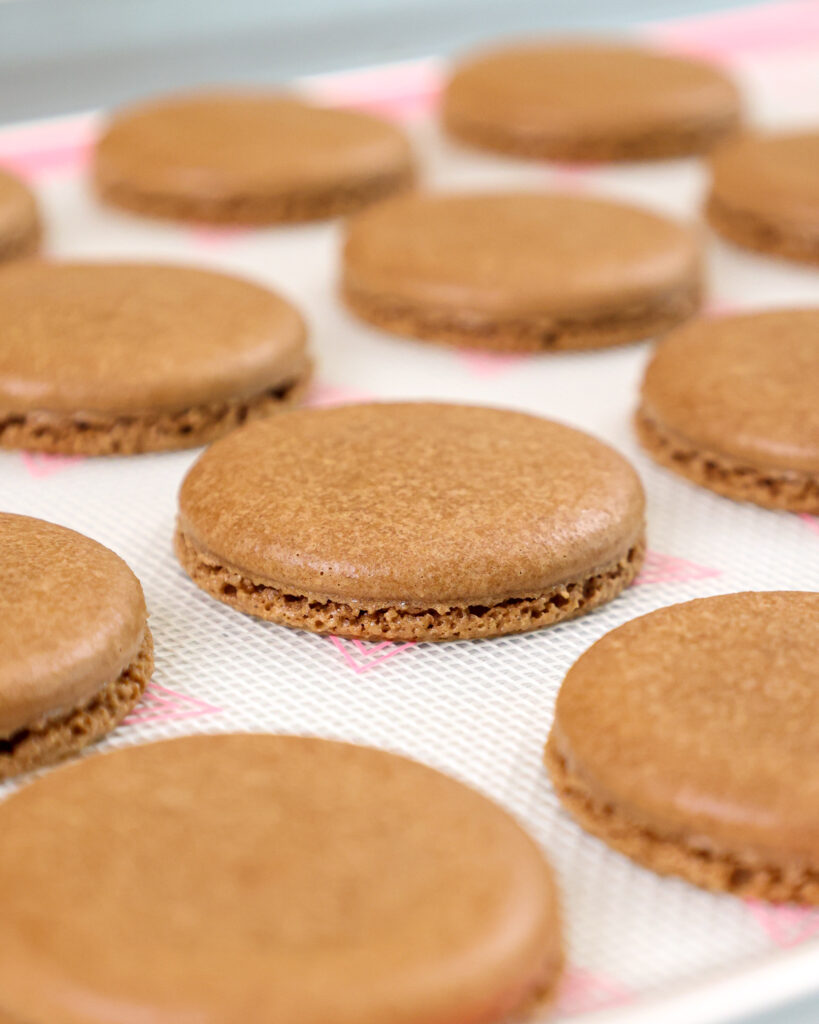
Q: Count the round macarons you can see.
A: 11